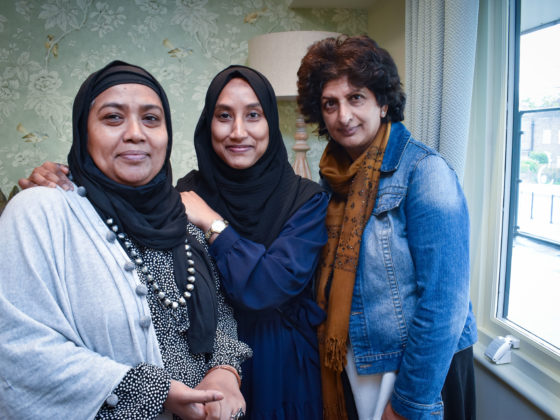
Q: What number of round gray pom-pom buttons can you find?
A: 6